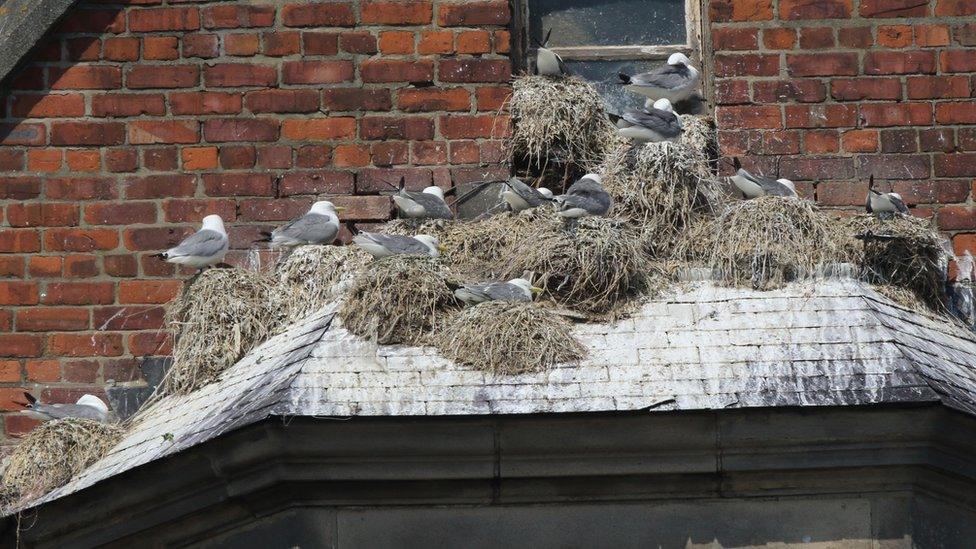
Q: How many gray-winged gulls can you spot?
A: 13